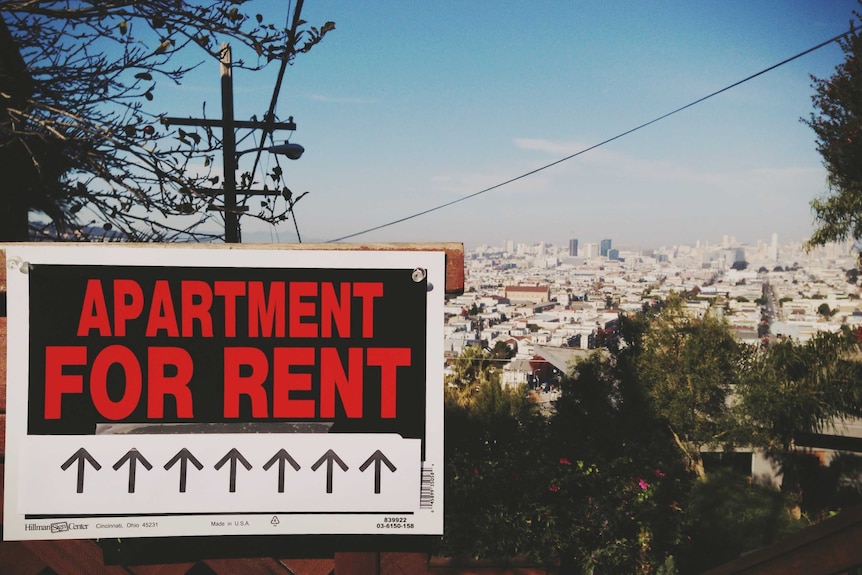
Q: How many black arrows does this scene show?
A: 7